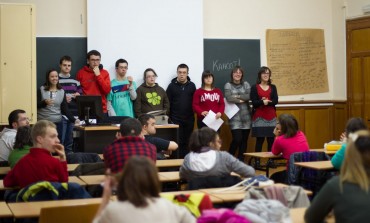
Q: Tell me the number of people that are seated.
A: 10